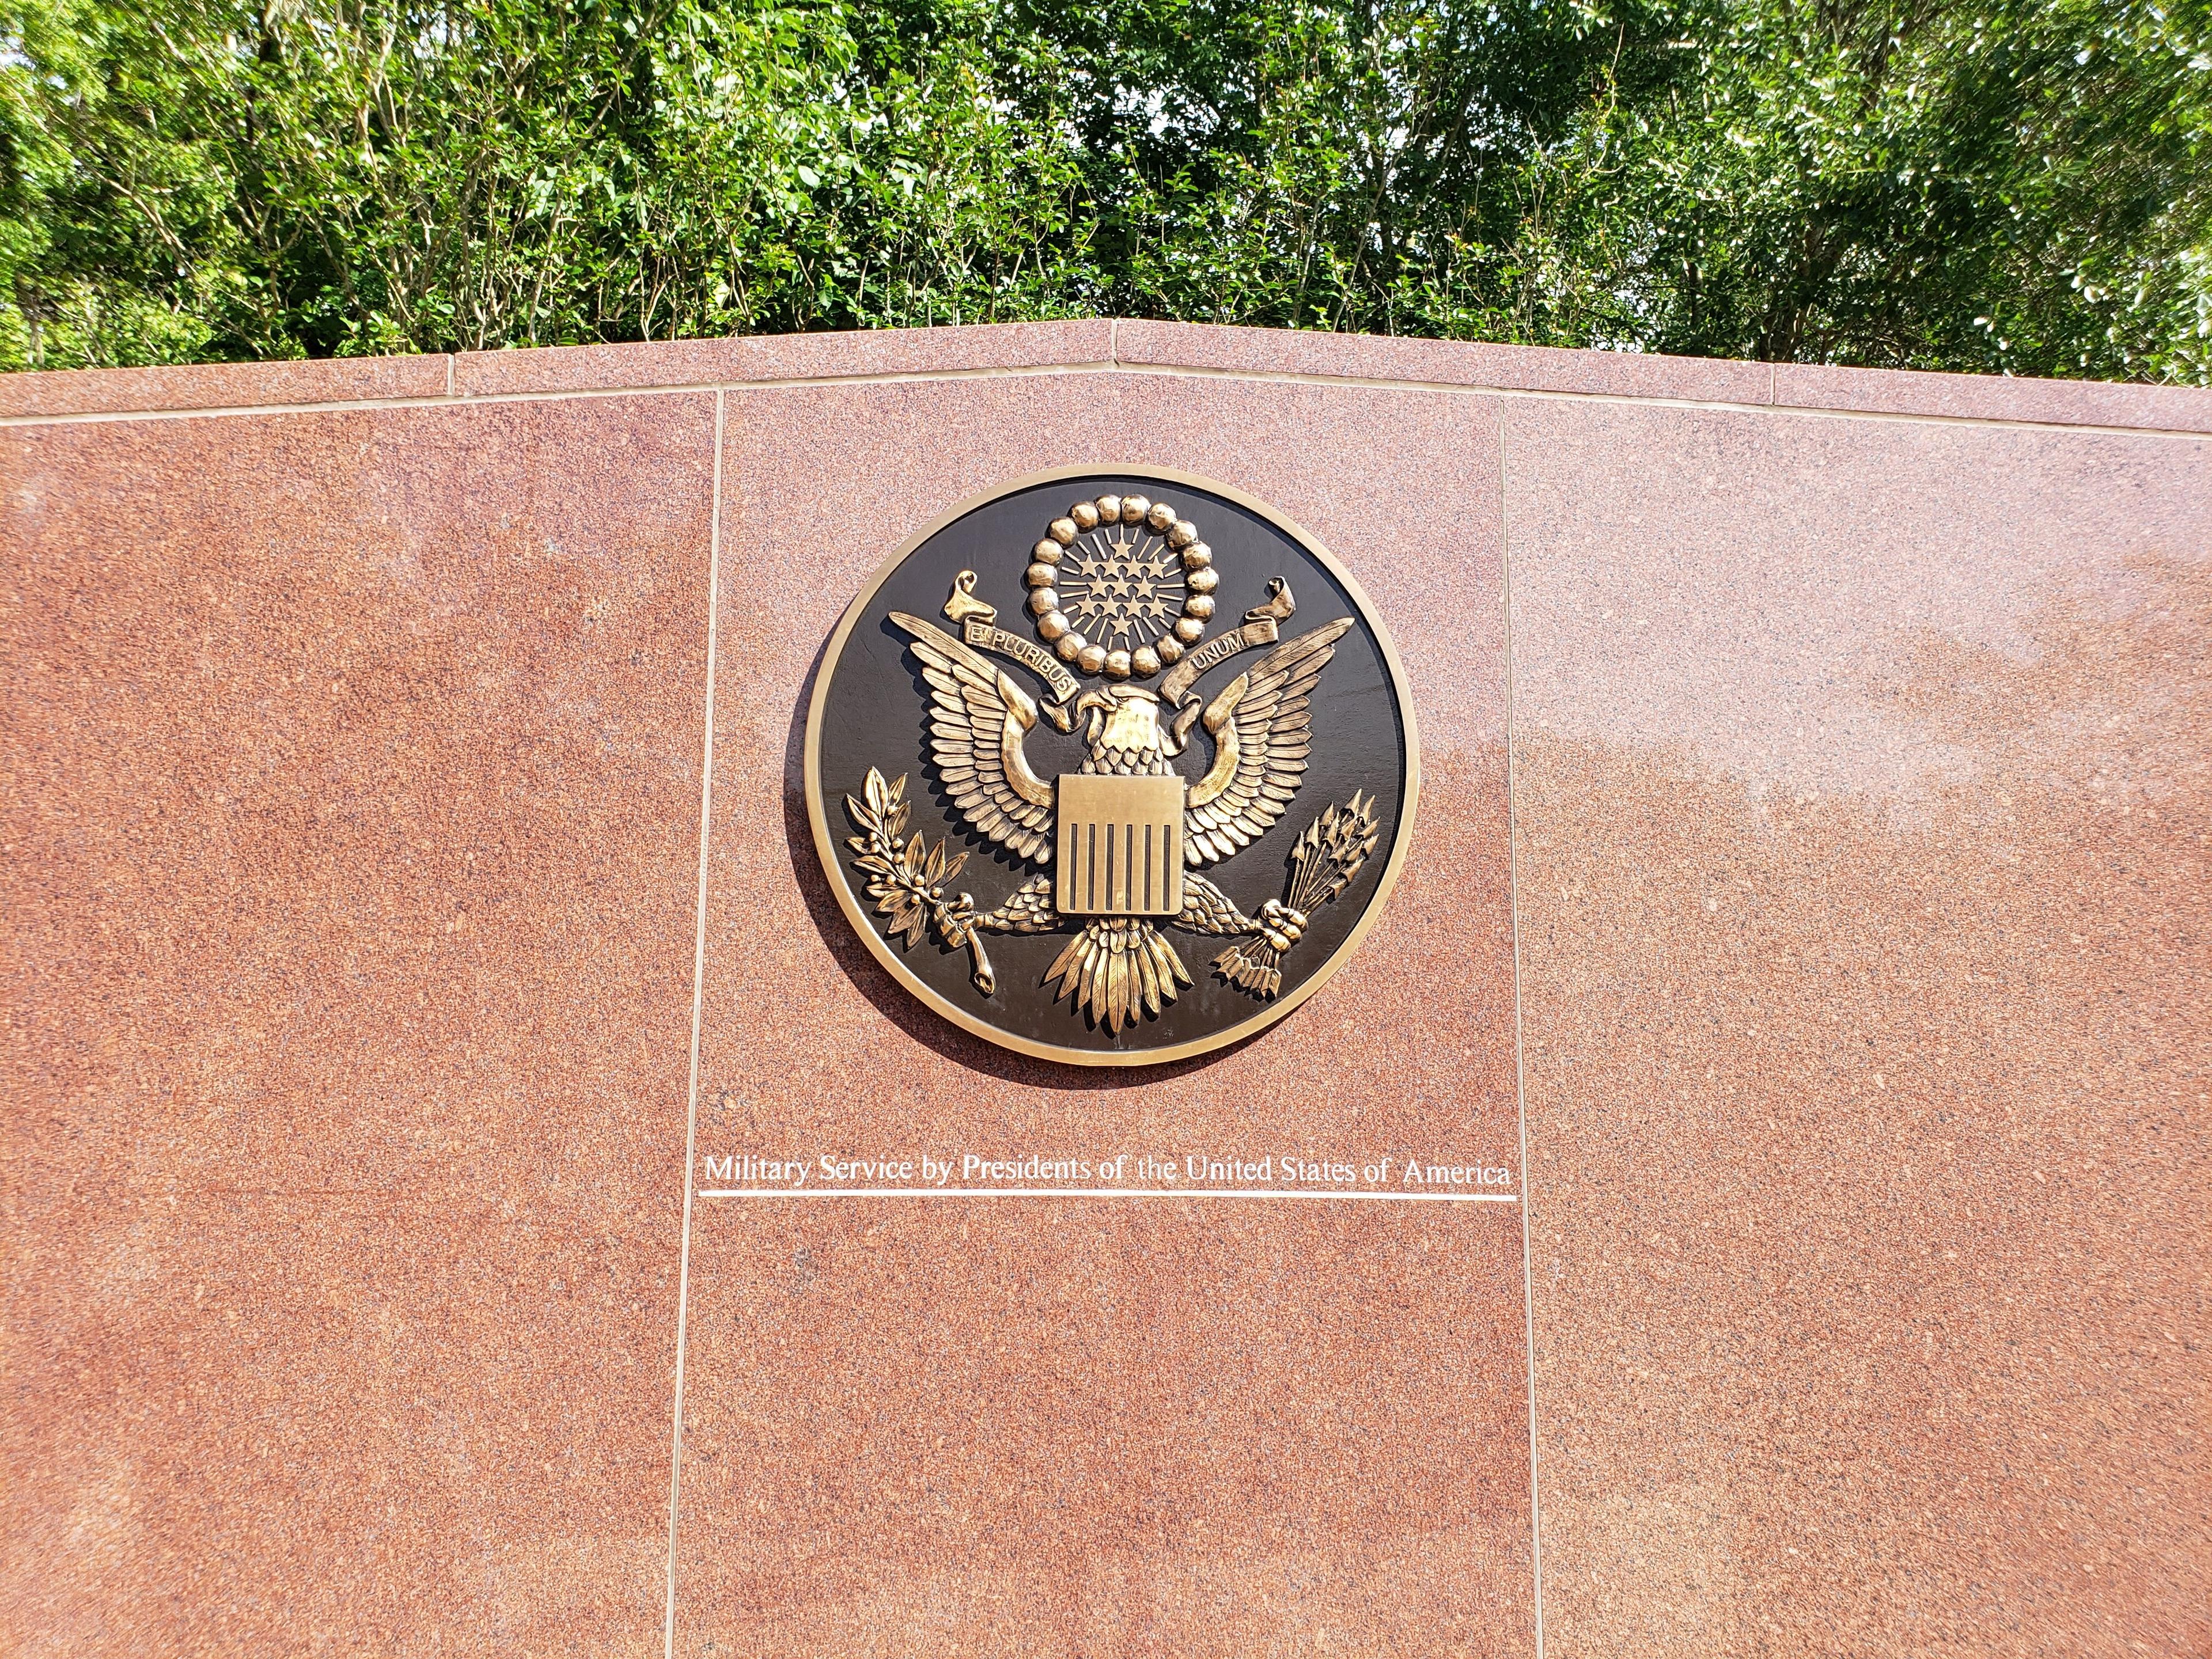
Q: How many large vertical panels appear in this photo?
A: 3